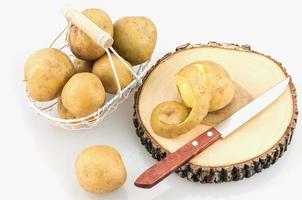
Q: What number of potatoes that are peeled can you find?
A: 1